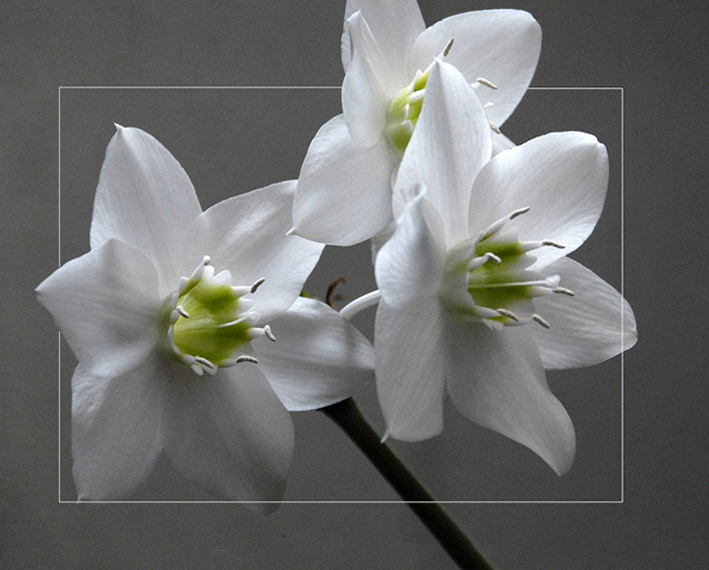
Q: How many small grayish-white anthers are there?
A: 15